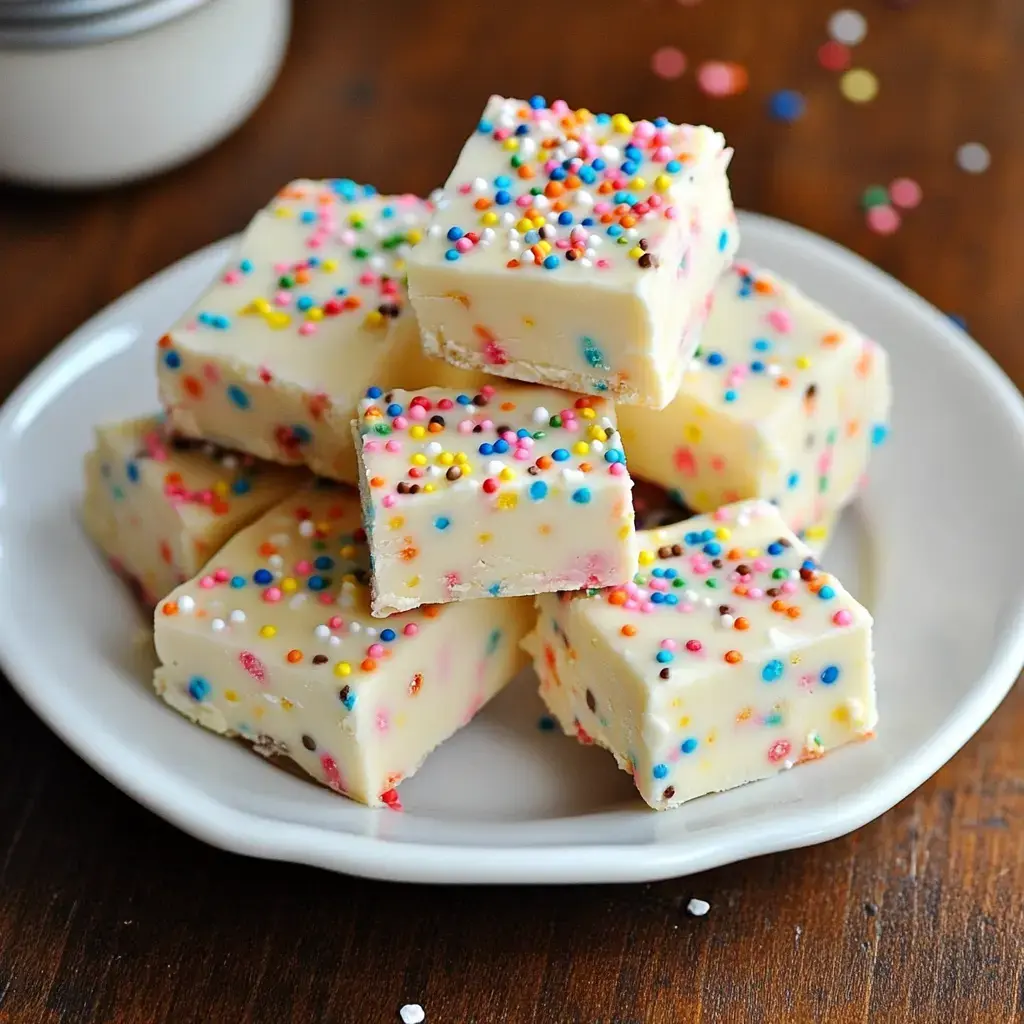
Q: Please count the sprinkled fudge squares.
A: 7